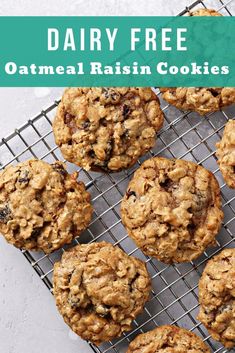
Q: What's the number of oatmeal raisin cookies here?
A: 8